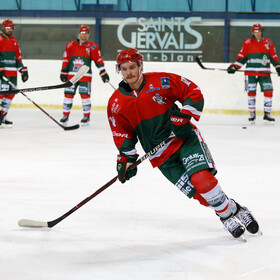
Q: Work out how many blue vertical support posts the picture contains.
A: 2